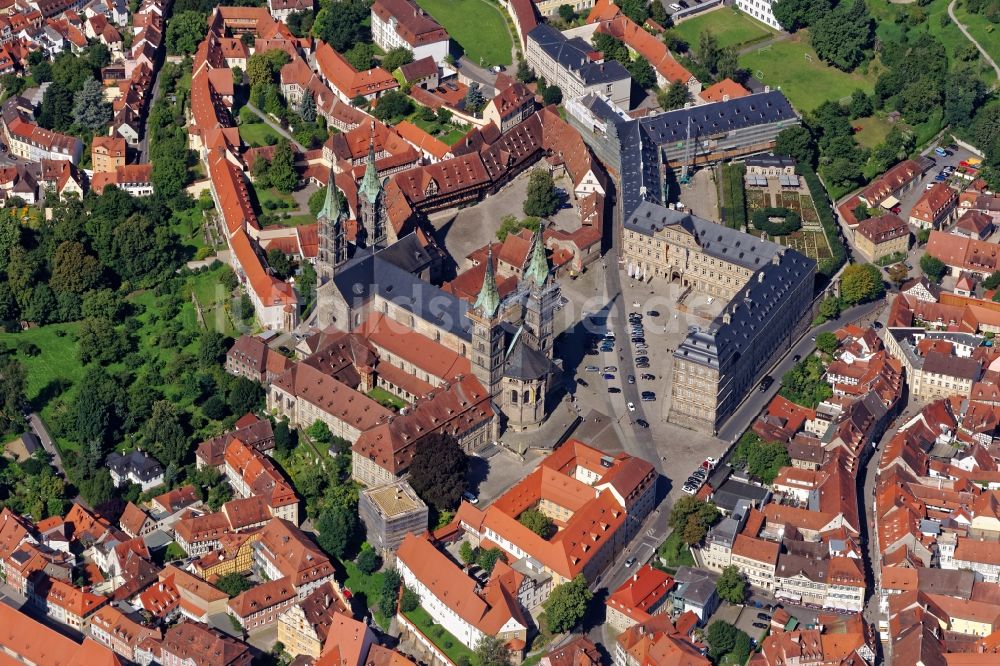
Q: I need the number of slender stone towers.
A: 4